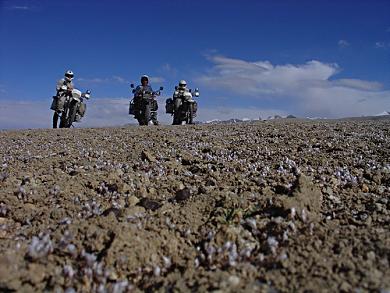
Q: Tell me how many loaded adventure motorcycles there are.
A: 3